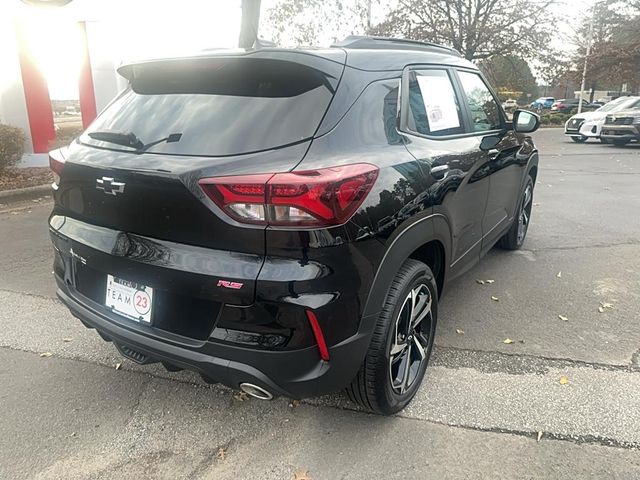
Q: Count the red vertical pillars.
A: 2